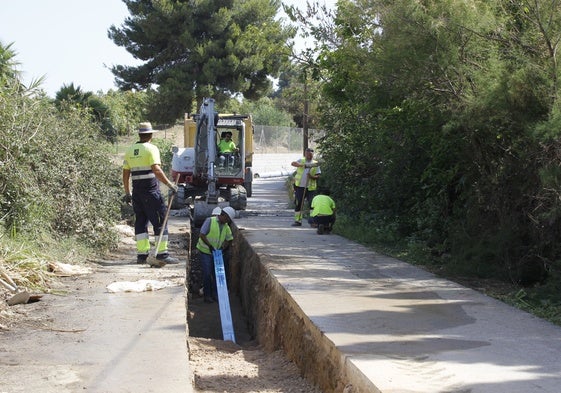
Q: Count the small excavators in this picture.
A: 1